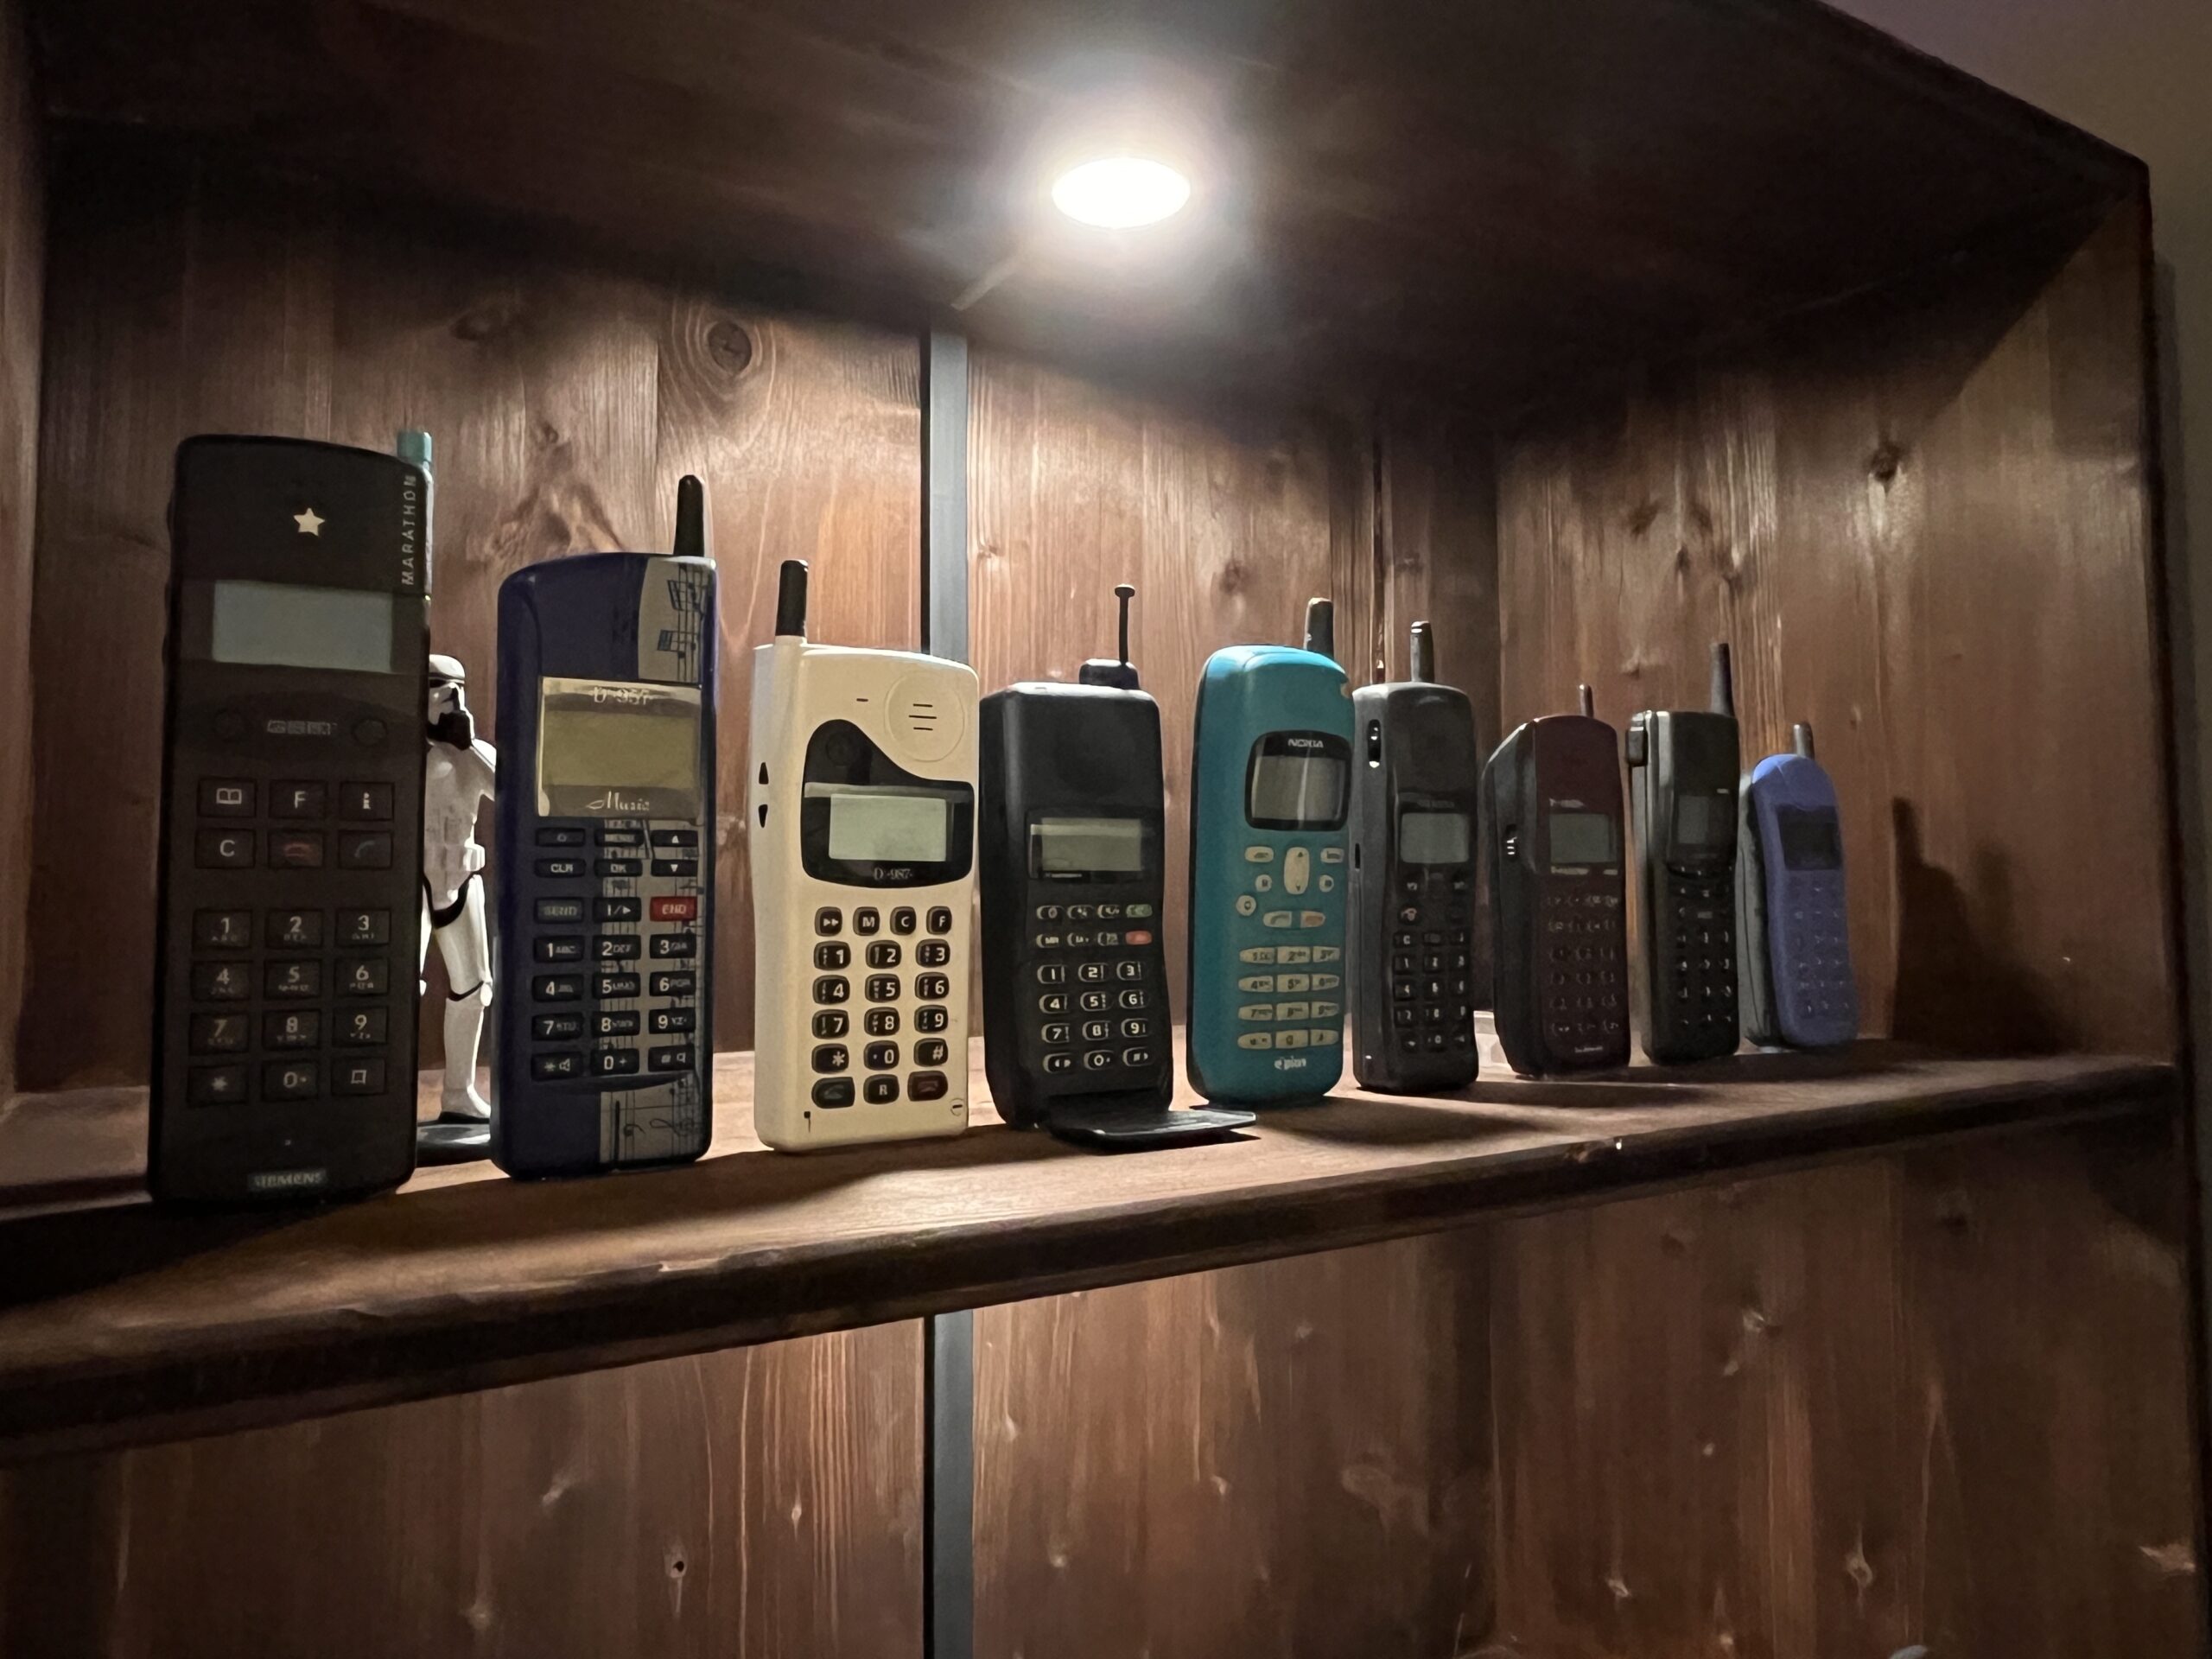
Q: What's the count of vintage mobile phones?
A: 9